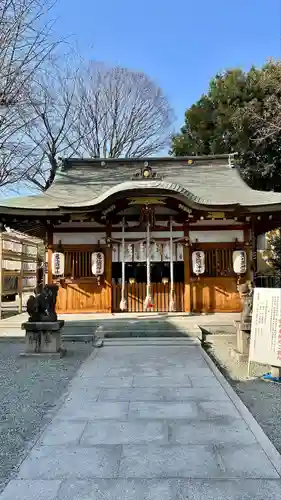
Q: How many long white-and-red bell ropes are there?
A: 3